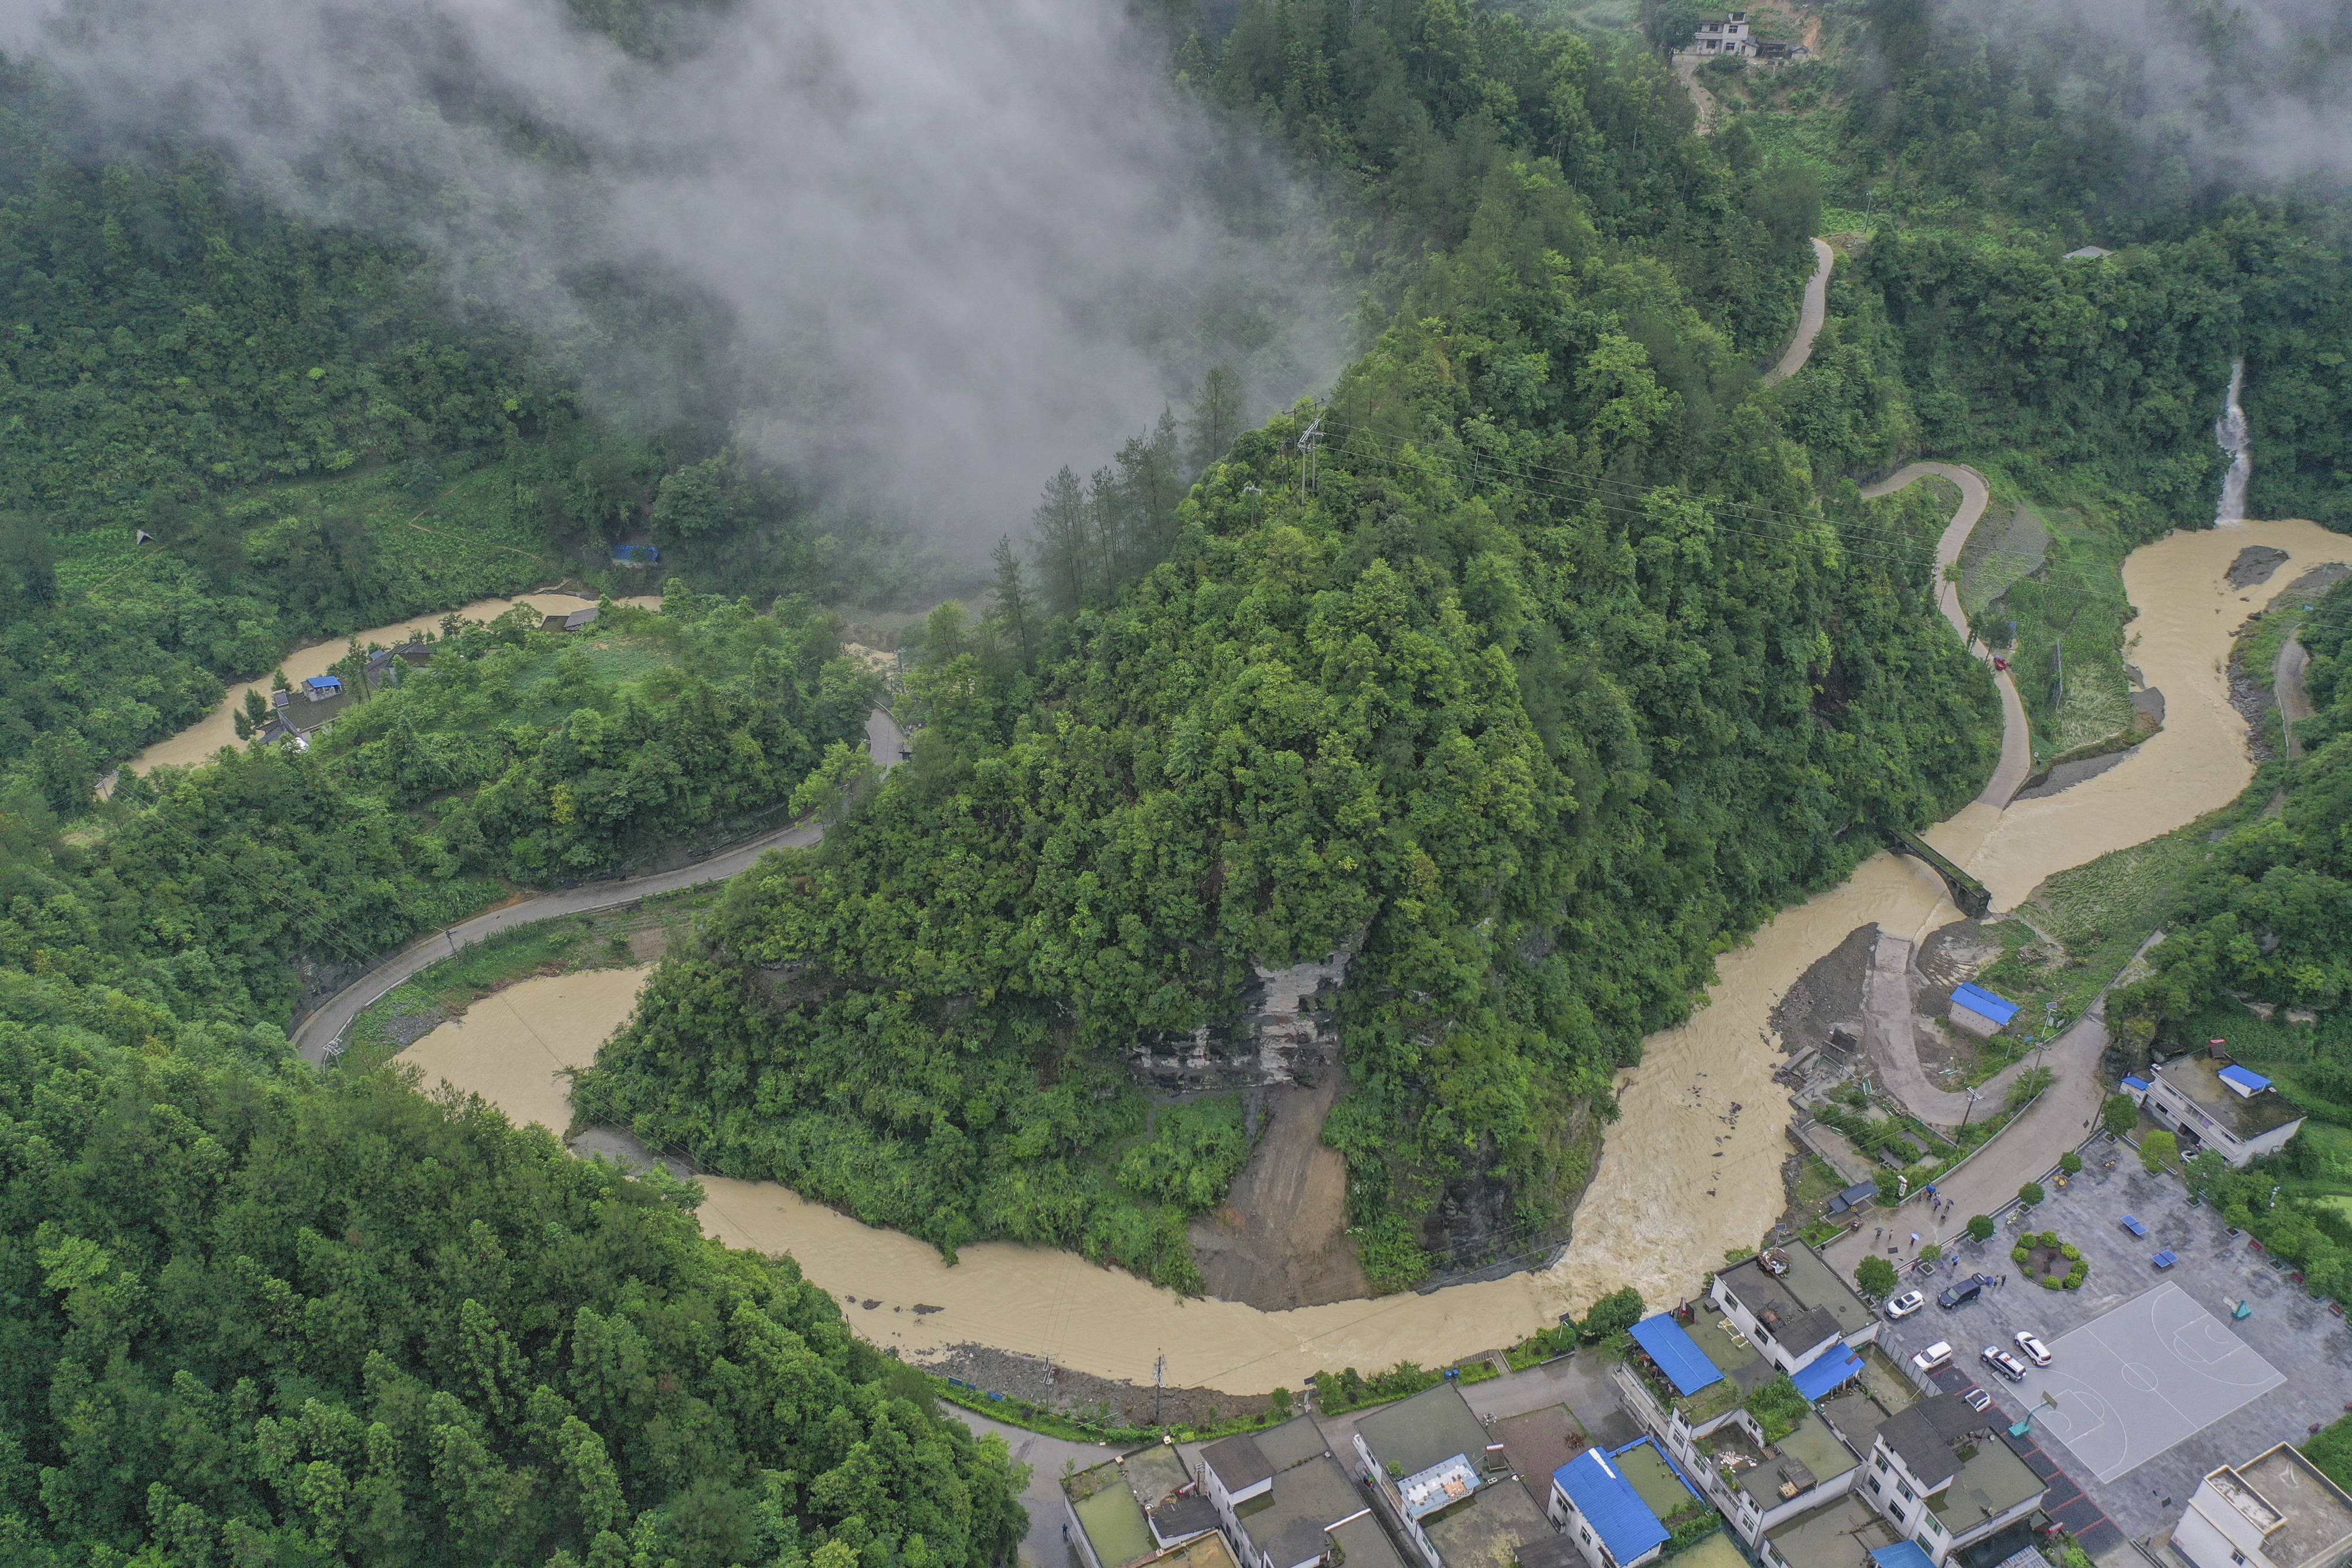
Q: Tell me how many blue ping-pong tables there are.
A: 2